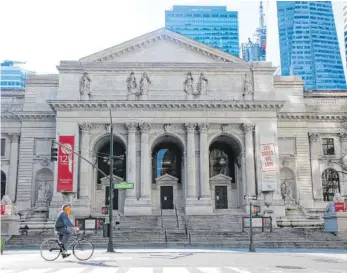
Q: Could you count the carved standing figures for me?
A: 6